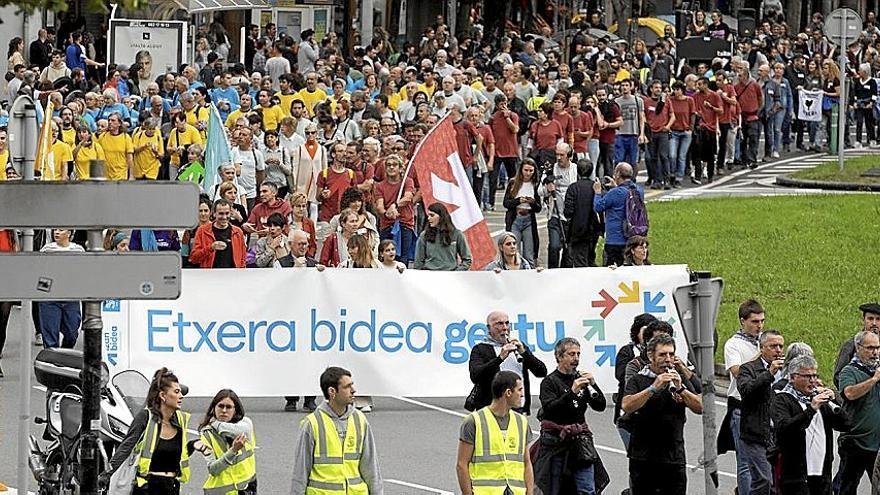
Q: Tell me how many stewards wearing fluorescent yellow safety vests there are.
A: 4